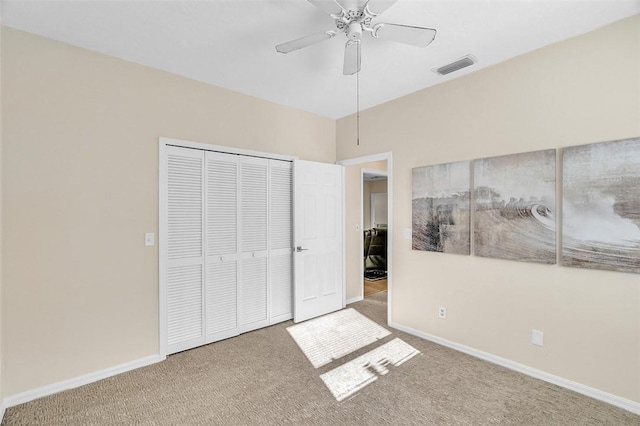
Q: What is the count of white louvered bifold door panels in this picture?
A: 4